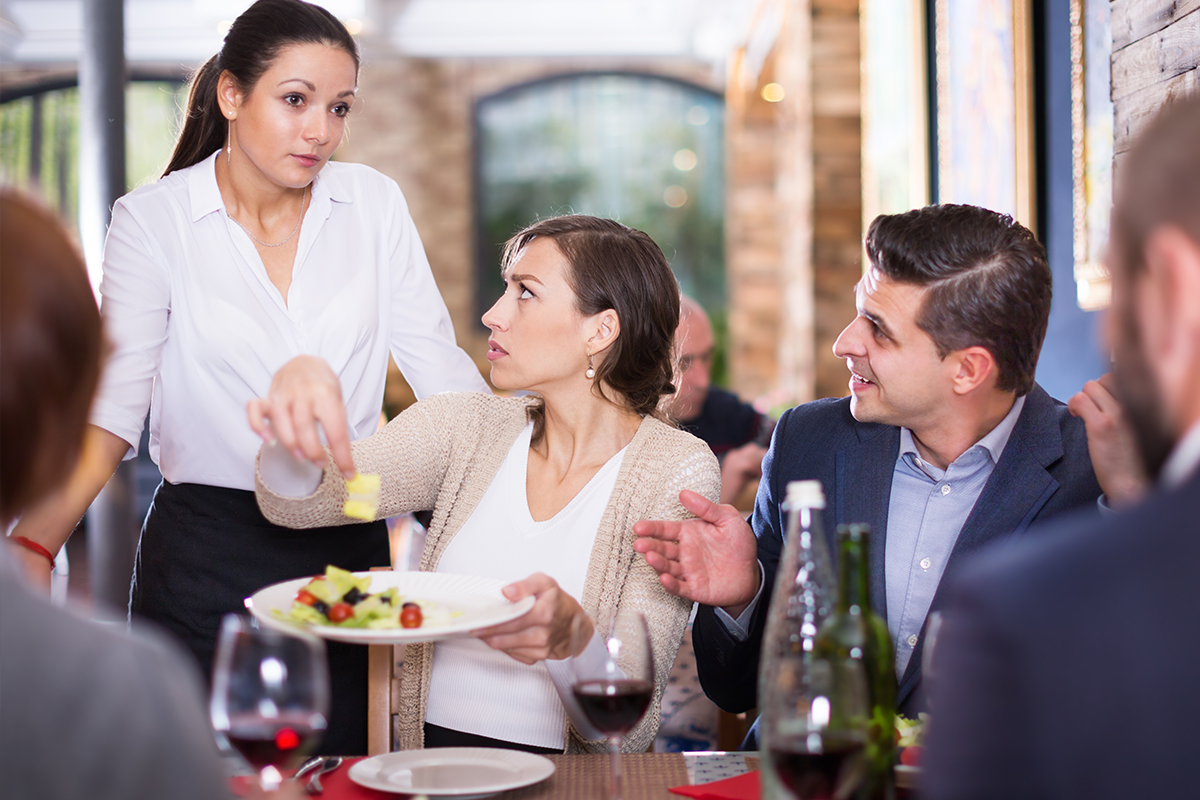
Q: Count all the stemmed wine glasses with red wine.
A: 3